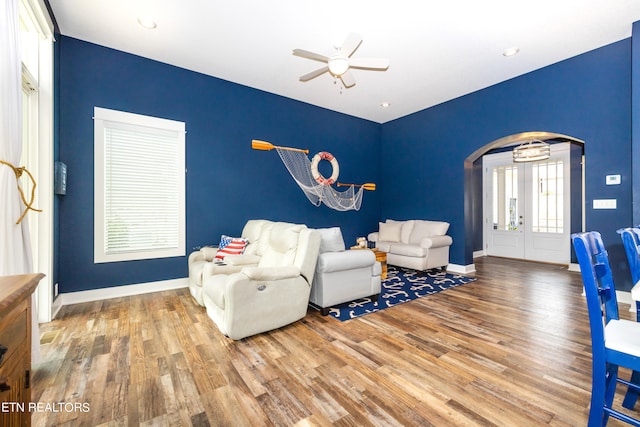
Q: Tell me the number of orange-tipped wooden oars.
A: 2